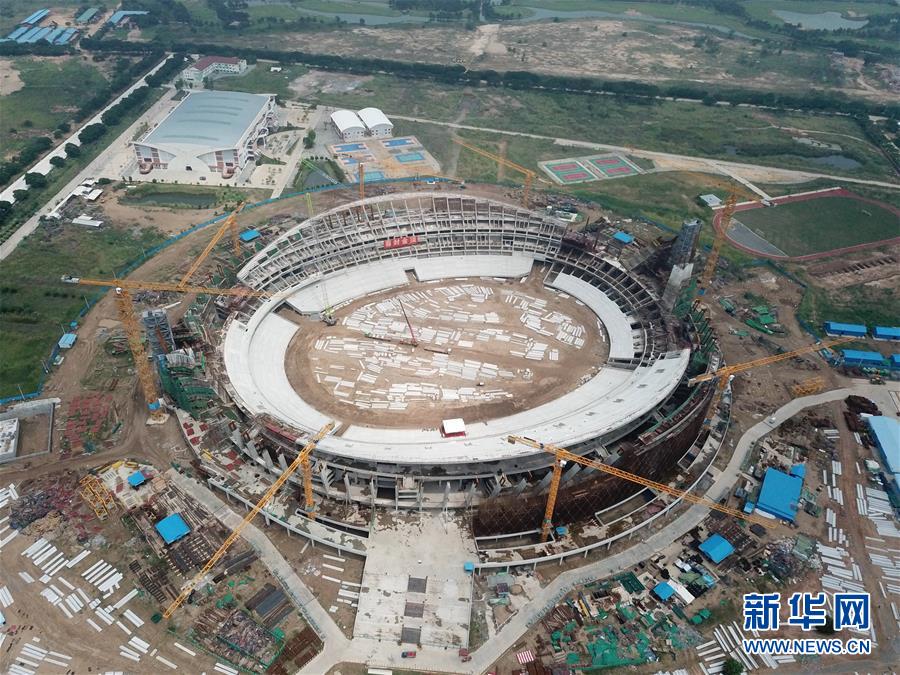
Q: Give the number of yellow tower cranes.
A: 8